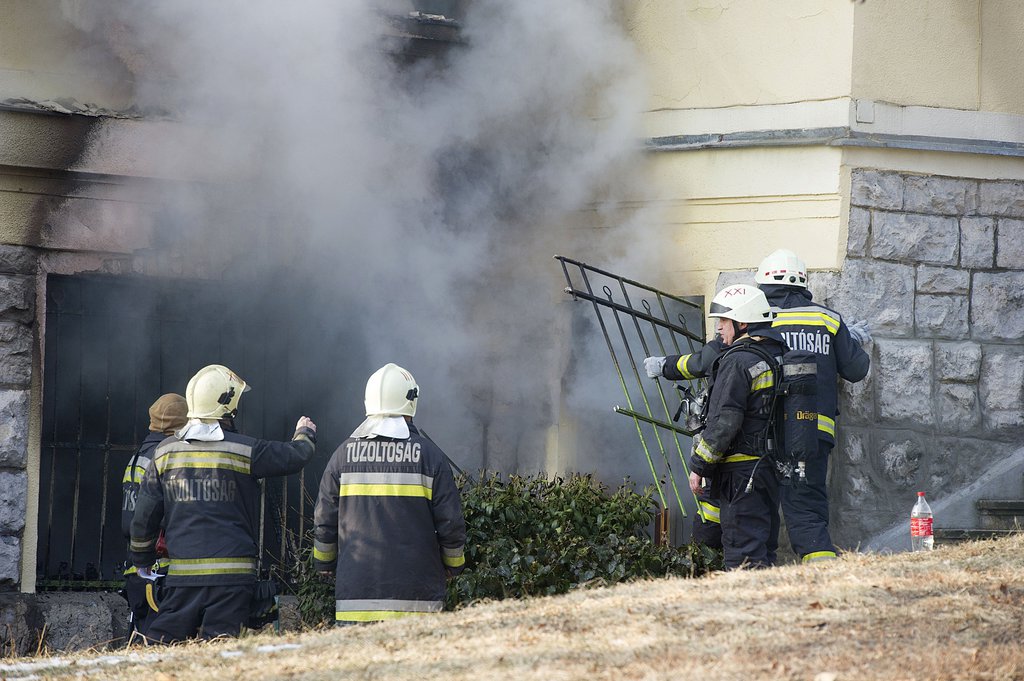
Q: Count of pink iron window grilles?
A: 0